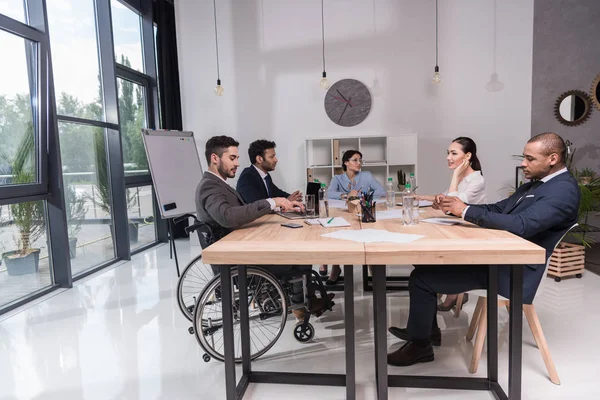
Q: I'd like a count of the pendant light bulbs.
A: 3